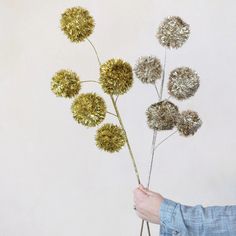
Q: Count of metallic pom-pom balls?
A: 10